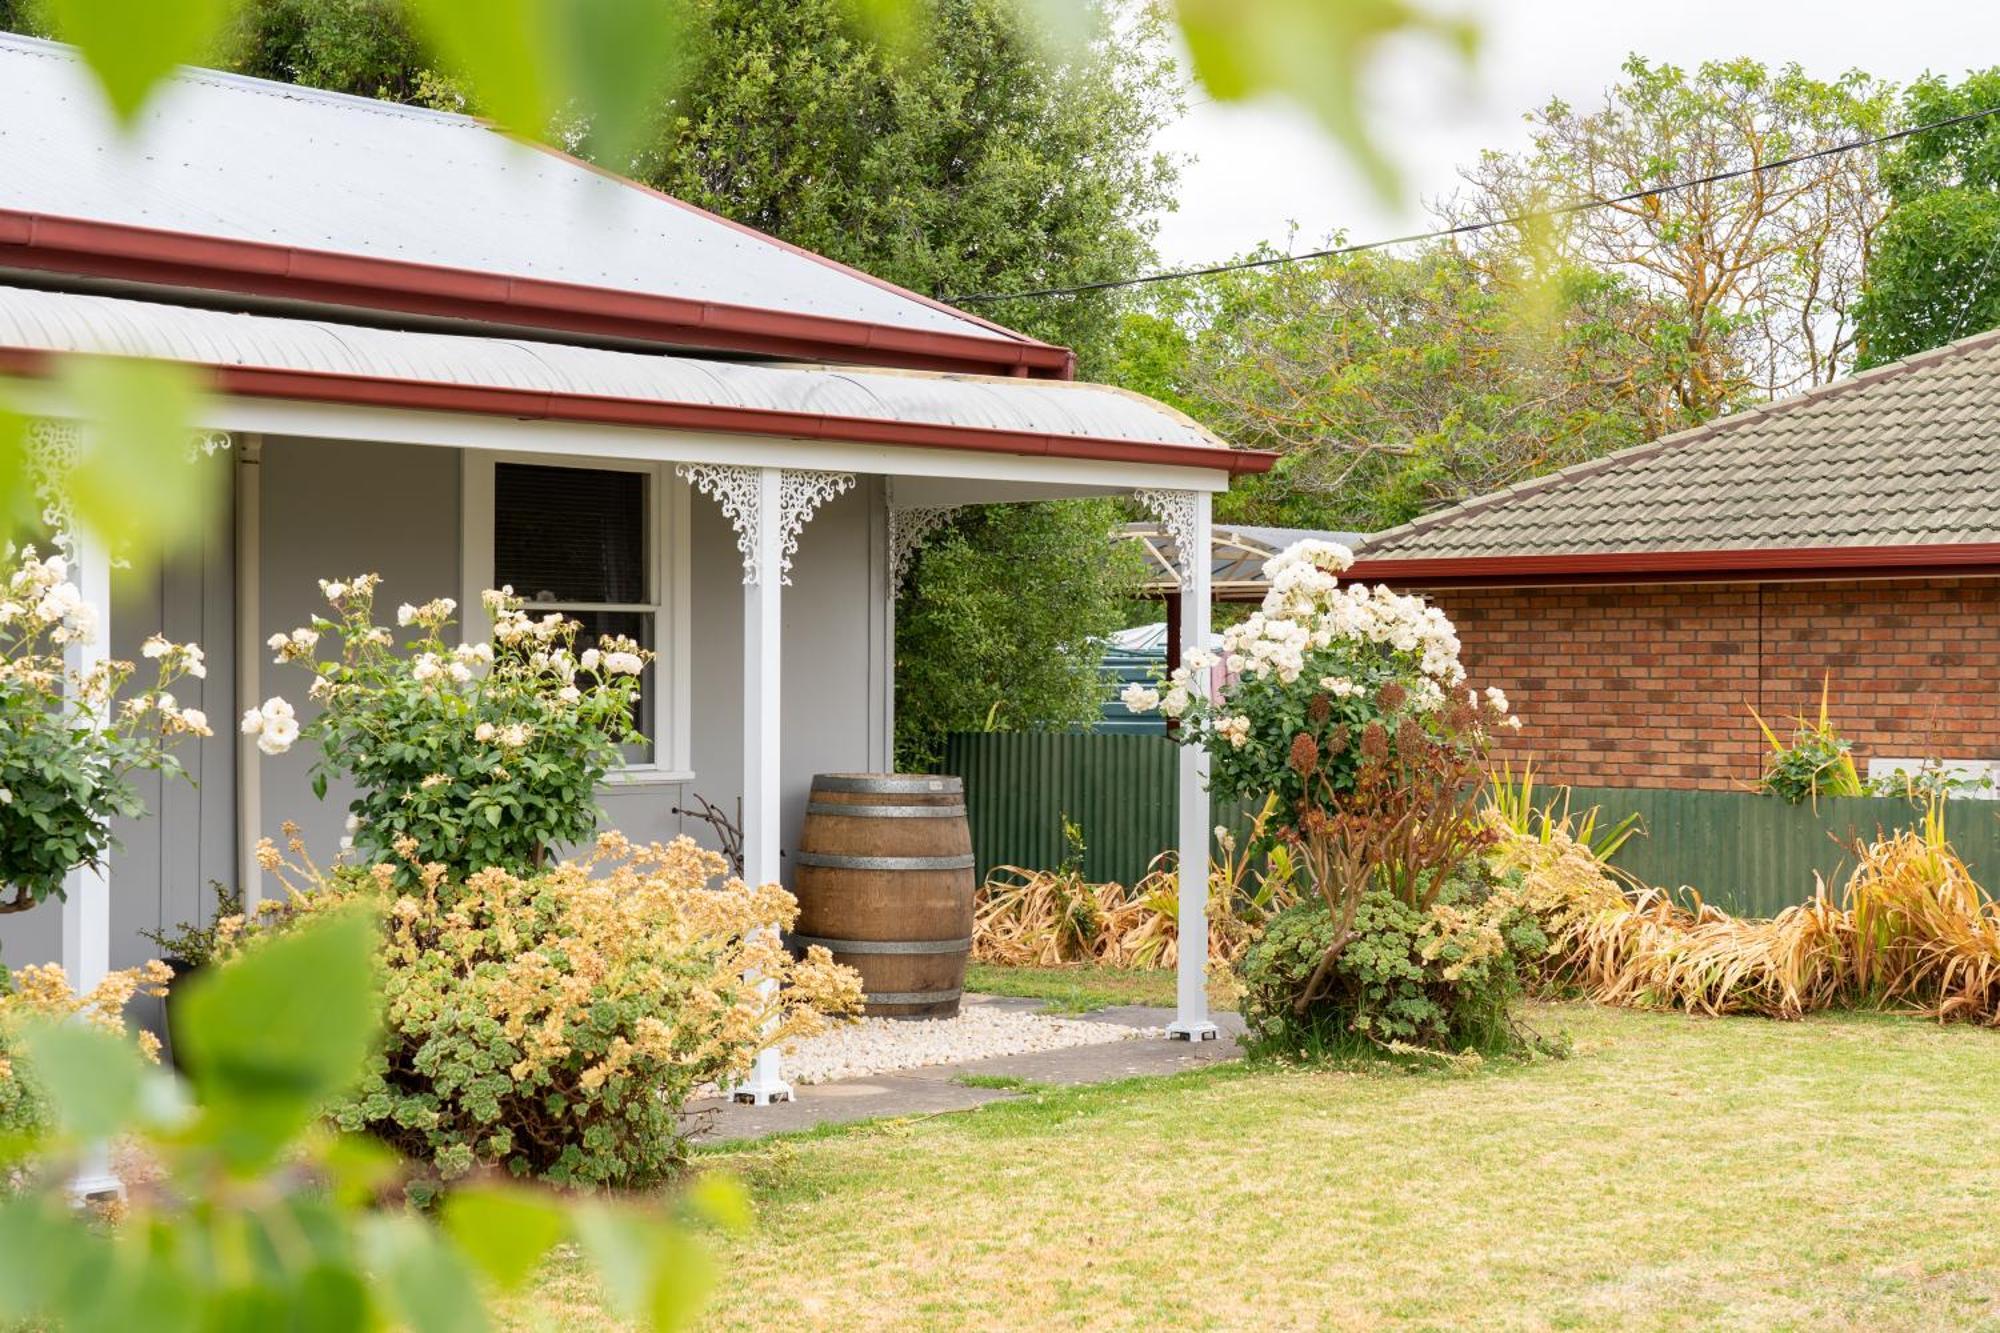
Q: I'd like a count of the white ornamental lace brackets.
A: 6